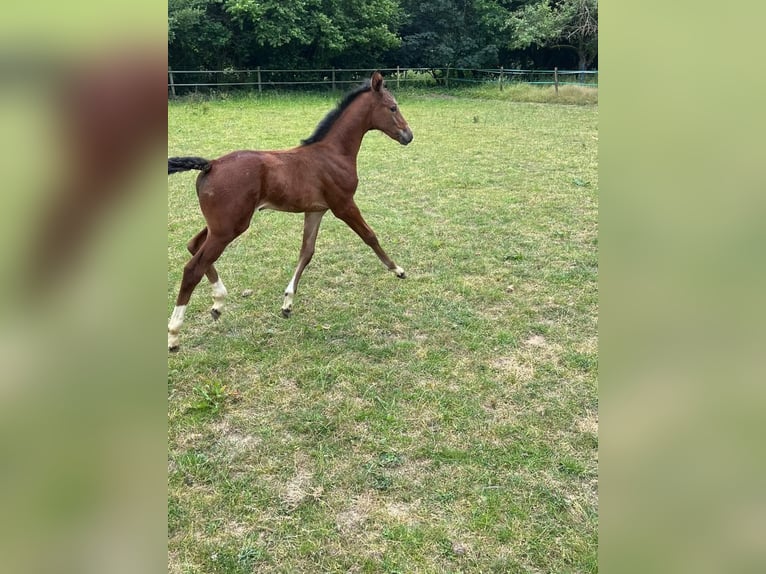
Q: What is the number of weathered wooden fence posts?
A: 7